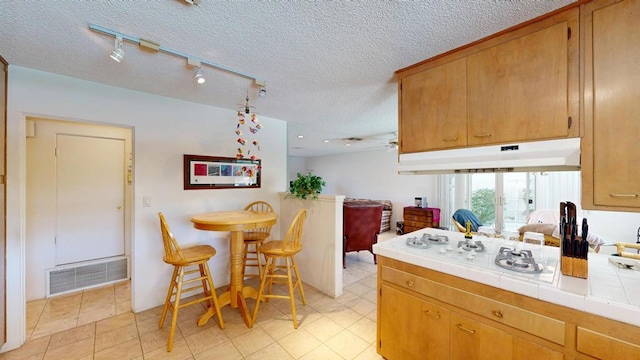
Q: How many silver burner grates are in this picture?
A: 5